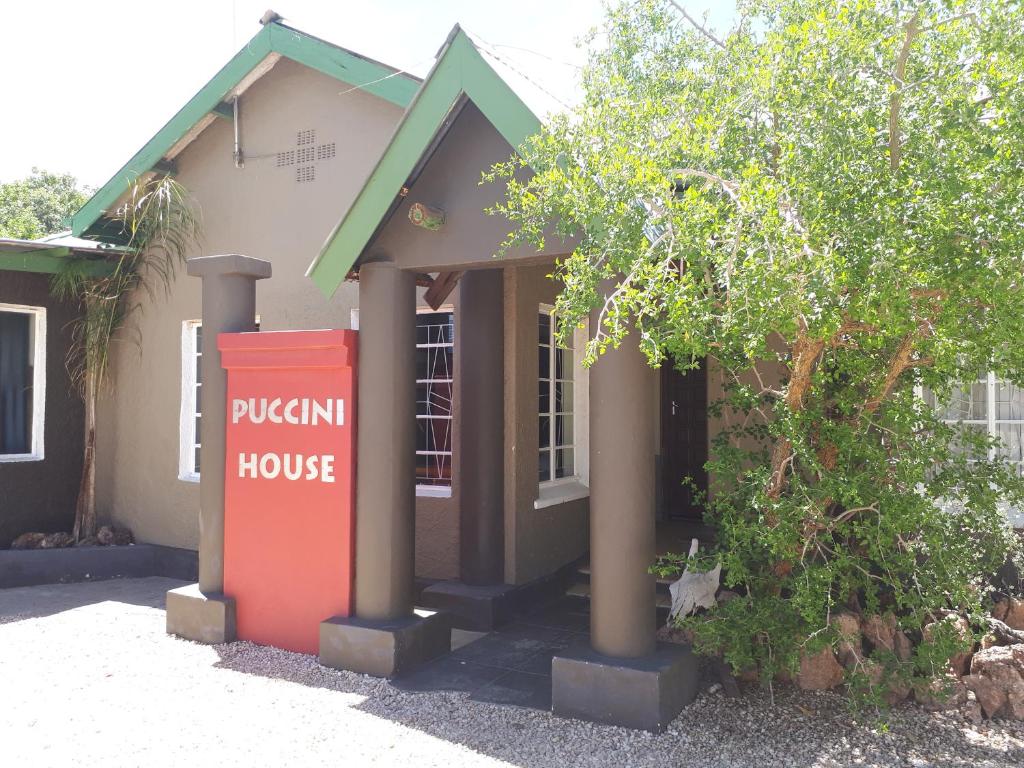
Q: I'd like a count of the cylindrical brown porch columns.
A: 4